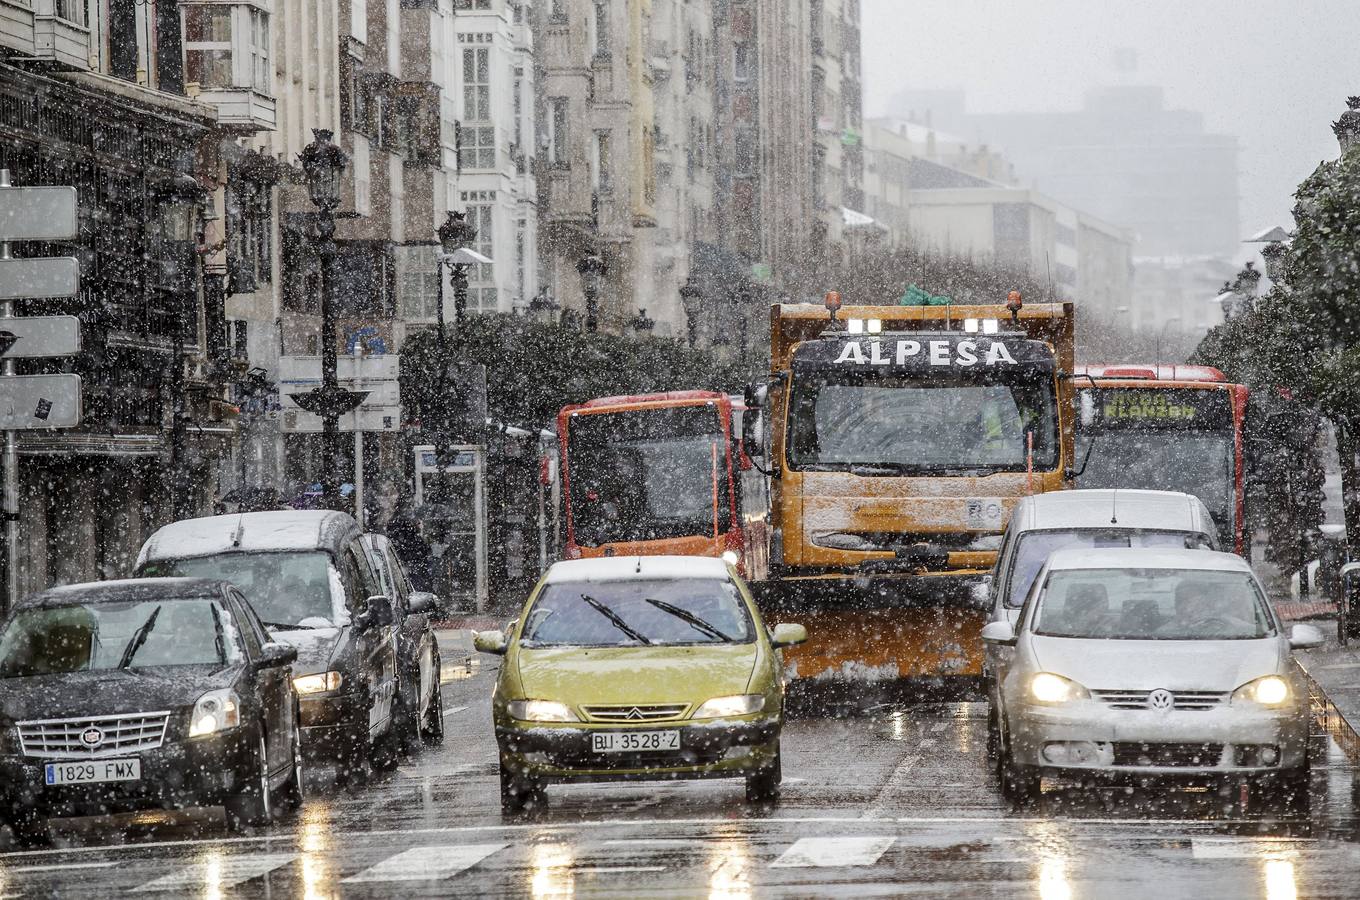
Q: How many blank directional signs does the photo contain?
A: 7